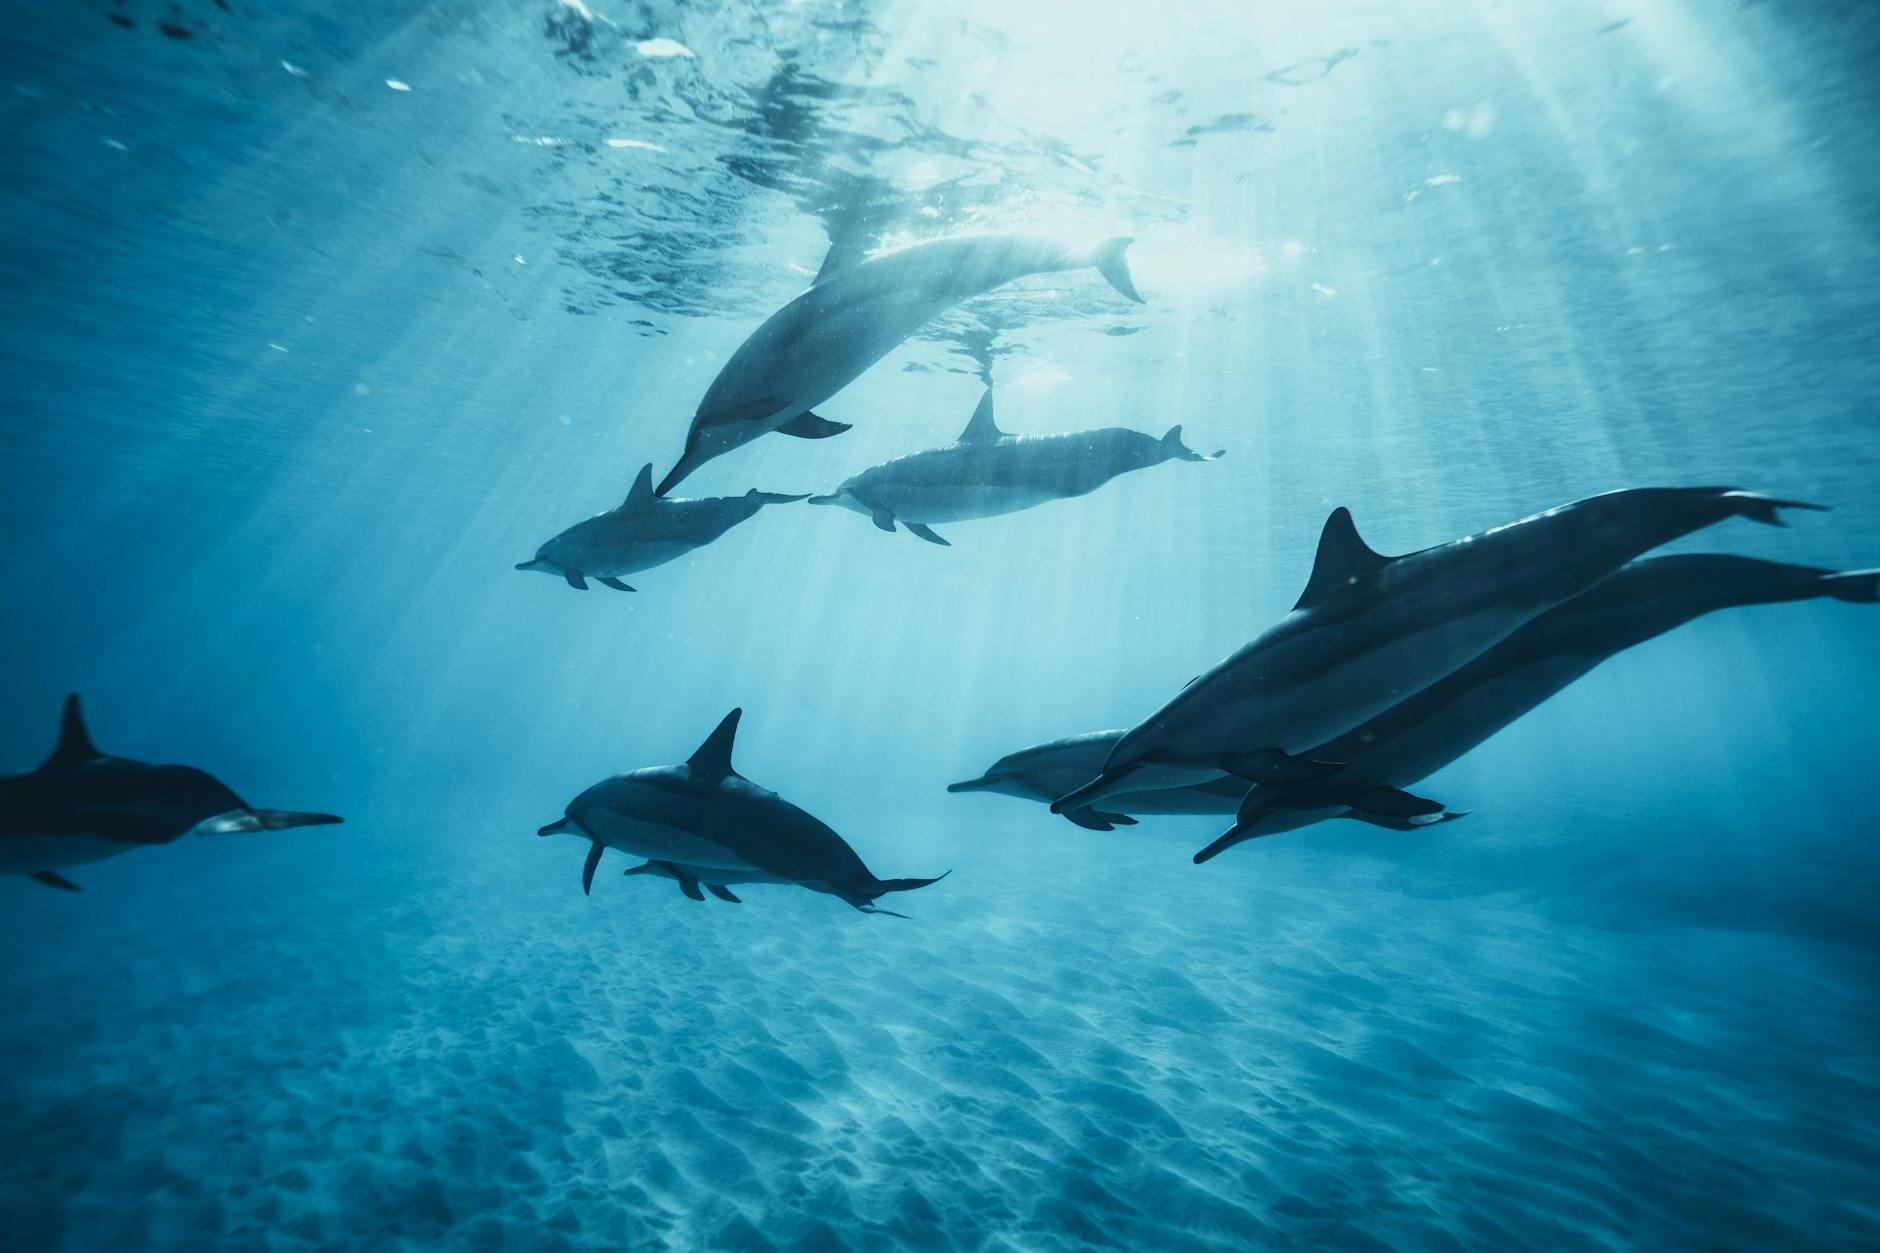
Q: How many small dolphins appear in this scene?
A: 2